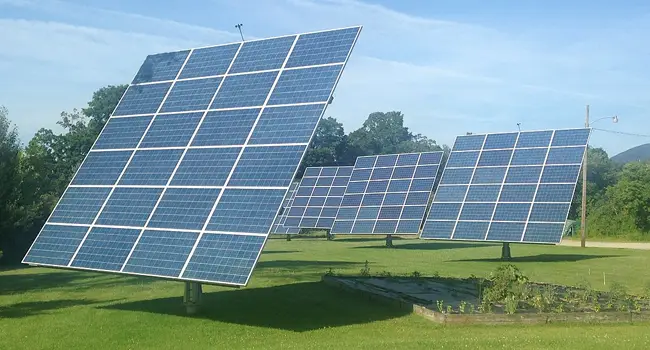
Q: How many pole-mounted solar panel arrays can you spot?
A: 5